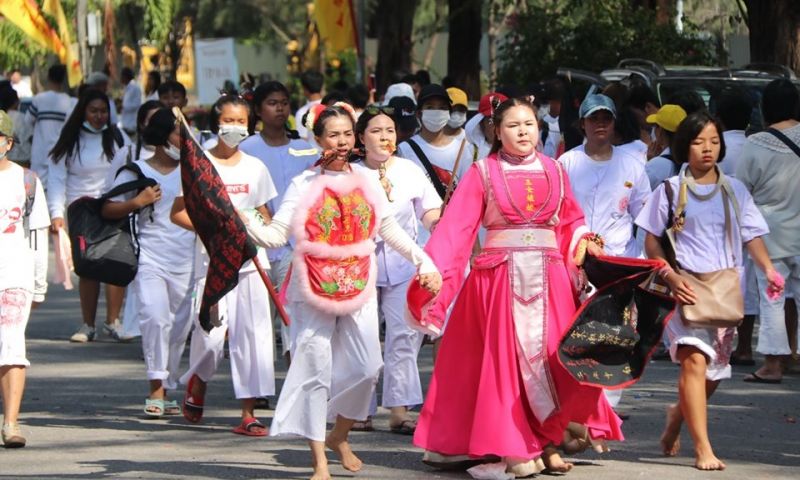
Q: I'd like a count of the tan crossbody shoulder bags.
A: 1